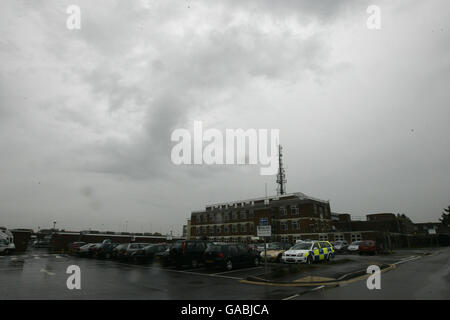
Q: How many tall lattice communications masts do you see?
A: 1